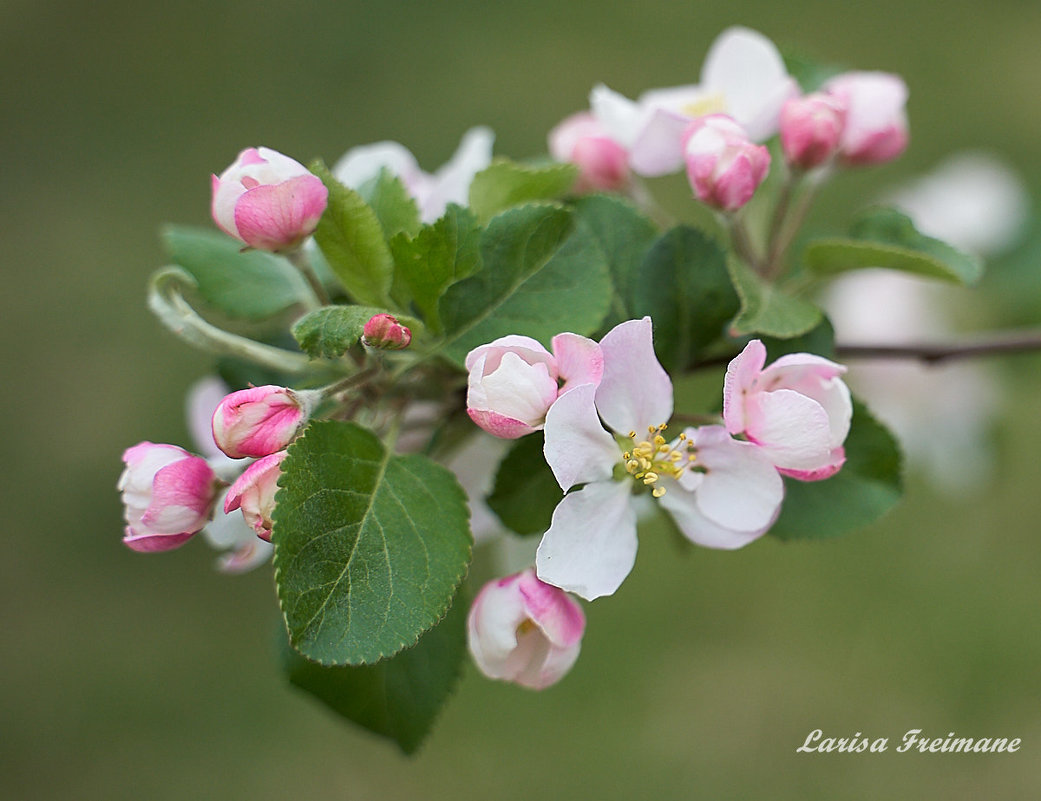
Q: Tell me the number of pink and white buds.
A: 12